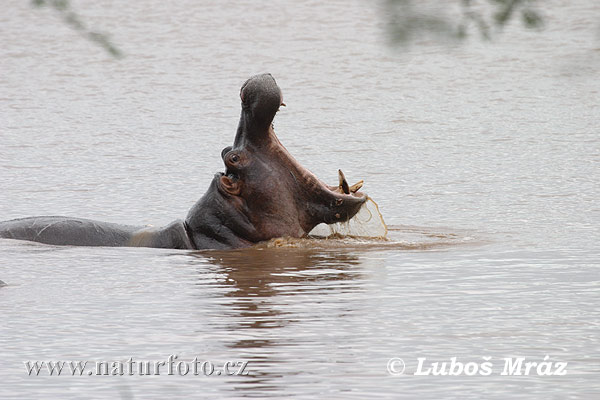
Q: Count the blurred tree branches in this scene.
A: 2